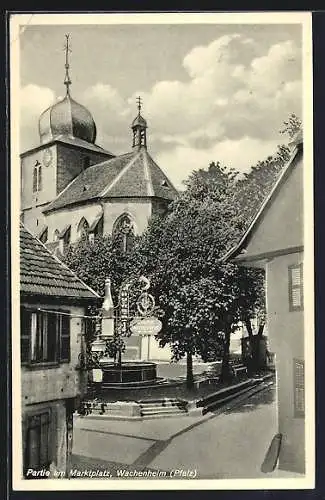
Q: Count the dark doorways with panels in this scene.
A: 1